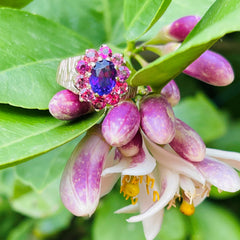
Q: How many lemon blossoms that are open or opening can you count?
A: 2